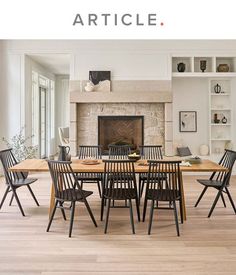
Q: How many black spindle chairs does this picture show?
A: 8